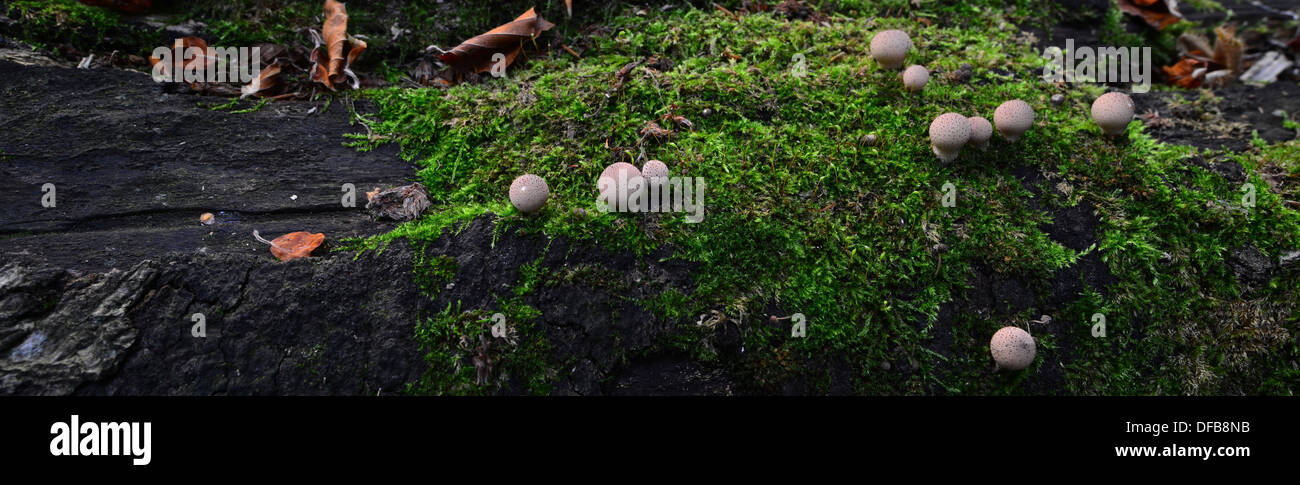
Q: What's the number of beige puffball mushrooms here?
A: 10